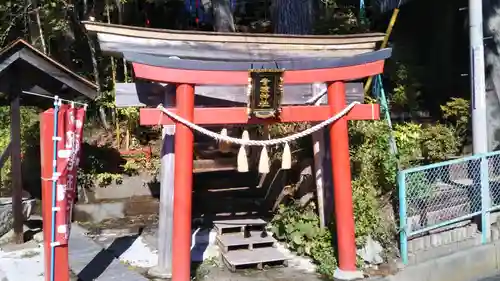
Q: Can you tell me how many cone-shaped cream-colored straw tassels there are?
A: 3